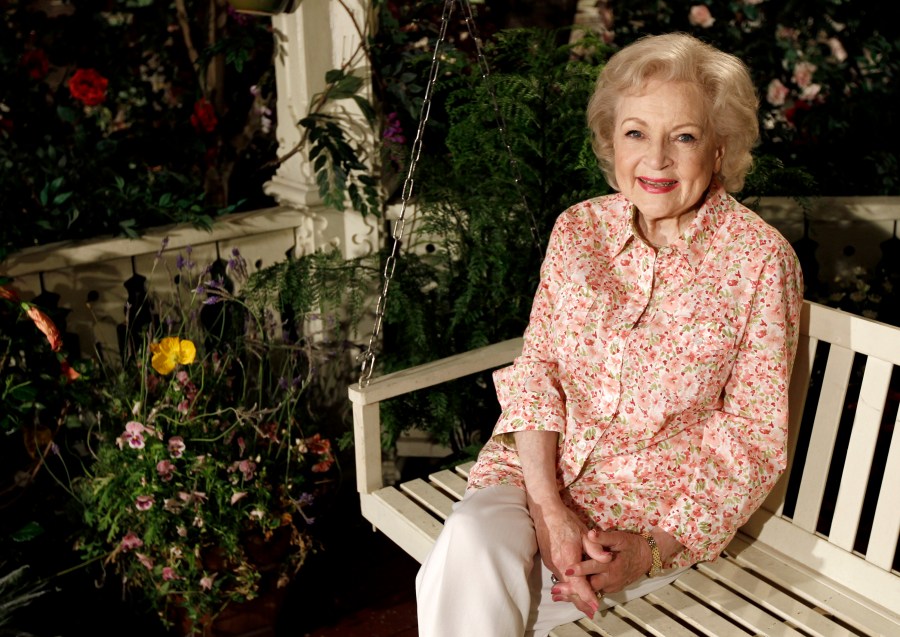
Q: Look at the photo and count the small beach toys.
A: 0